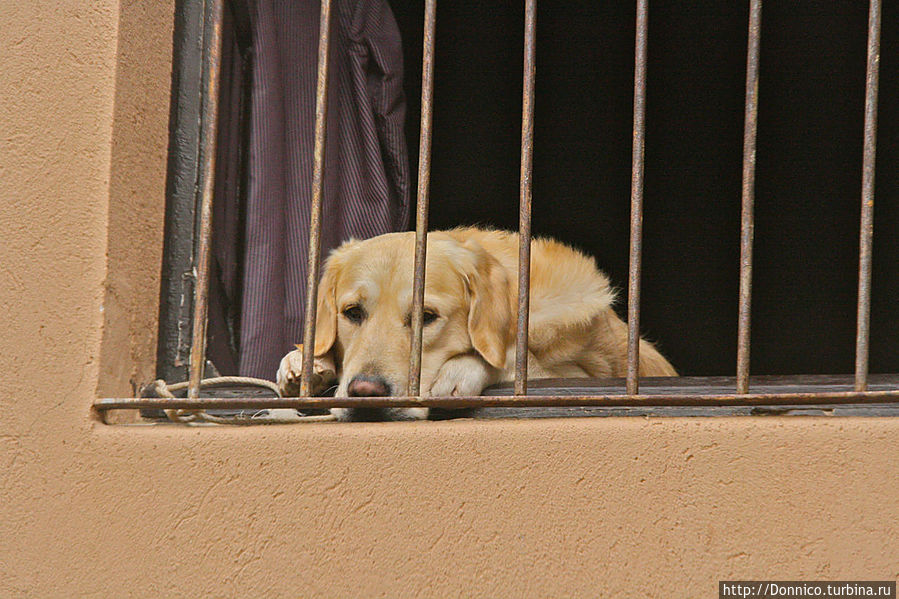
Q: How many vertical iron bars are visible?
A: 7